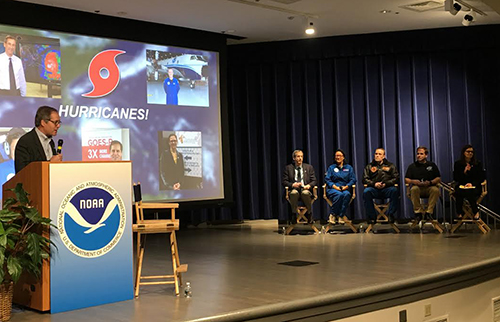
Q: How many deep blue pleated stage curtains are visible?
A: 1